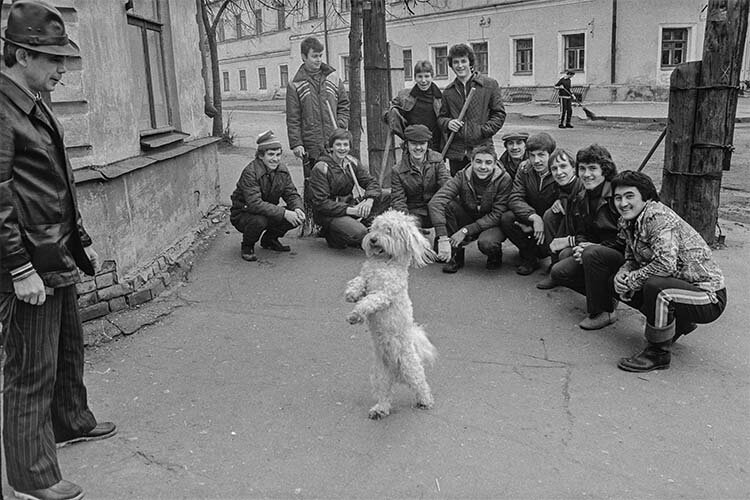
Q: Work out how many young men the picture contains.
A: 12